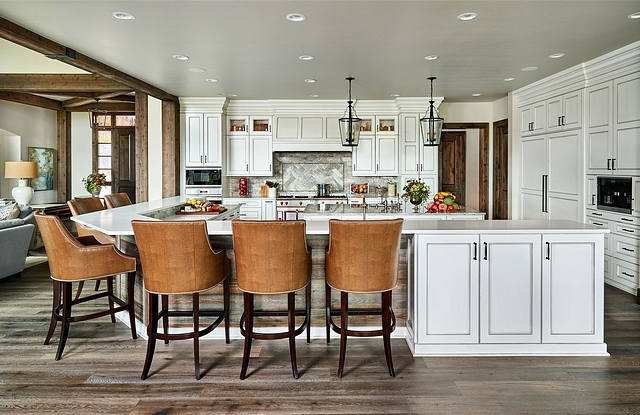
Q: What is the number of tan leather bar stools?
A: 6